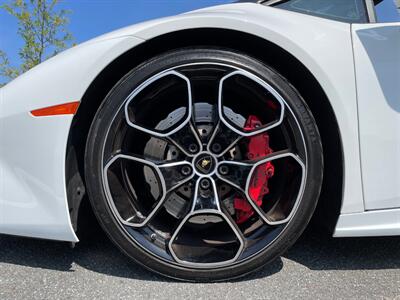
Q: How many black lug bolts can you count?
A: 5